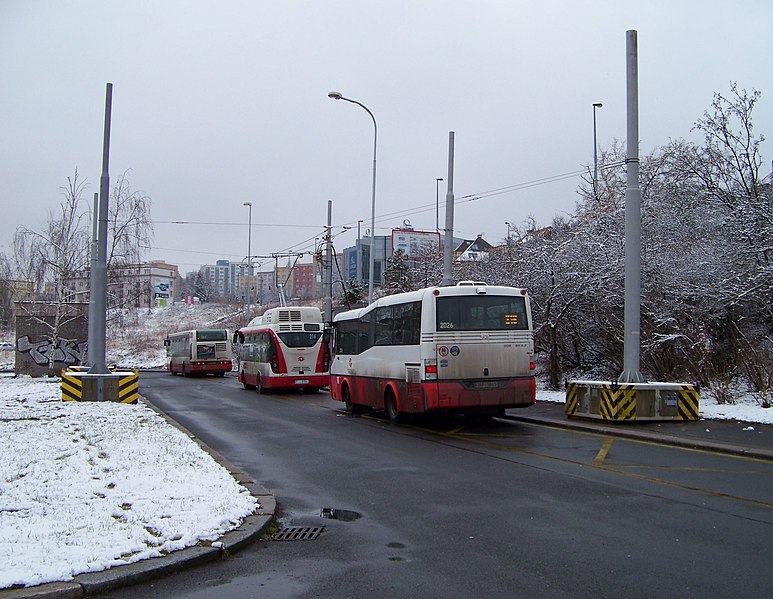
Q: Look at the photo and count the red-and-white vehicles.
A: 3